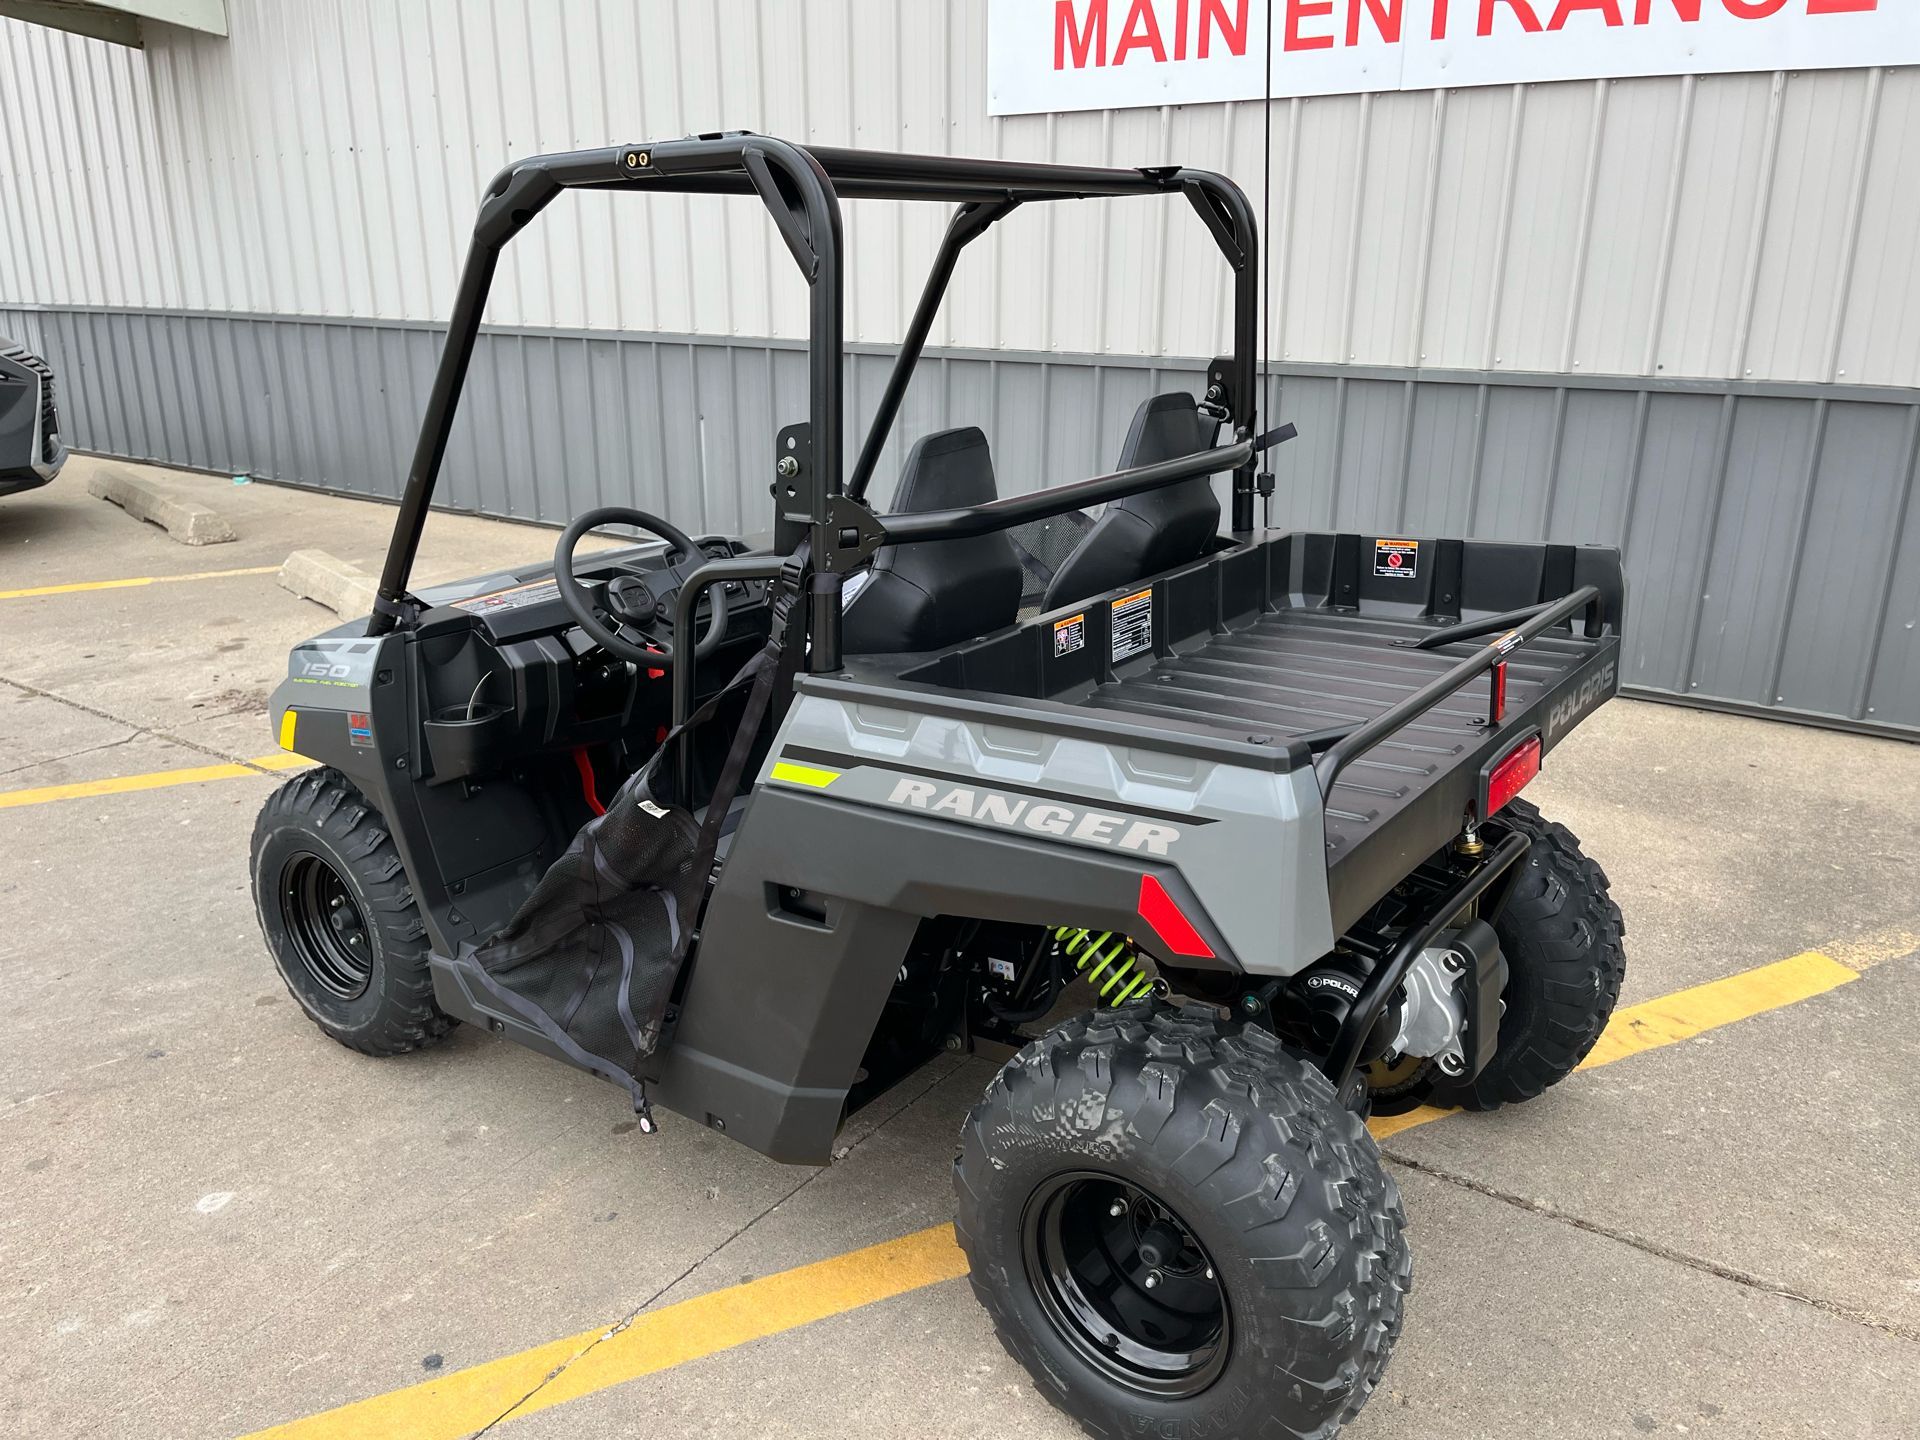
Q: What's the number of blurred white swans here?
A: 0